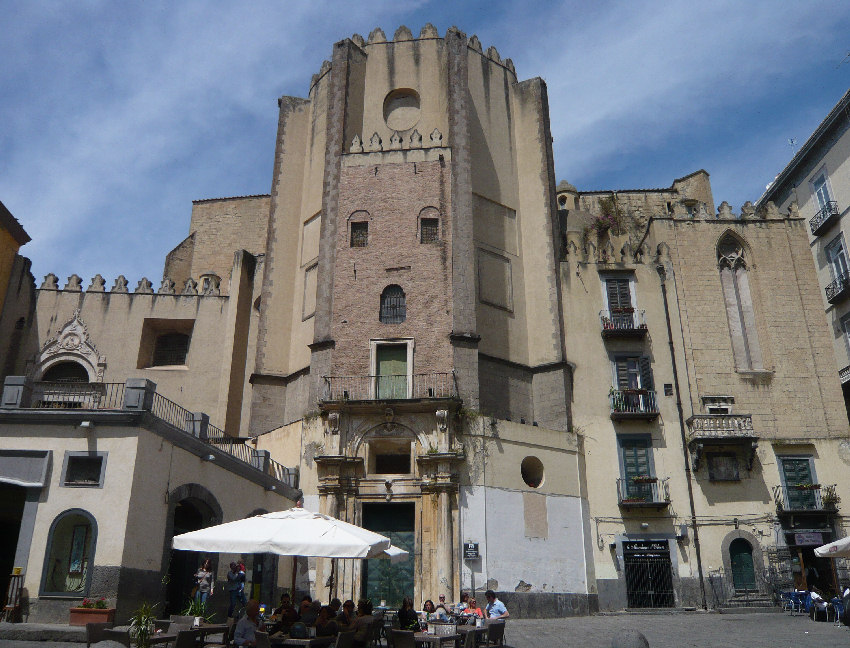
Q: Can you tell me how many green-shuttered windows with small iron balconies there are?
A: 4